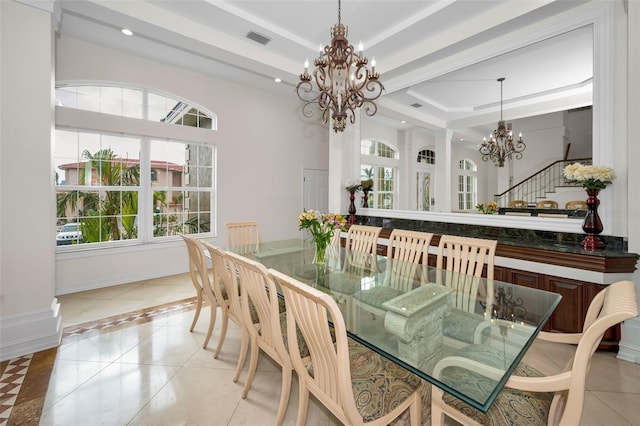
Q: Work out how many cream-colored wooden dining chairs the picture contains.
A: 10